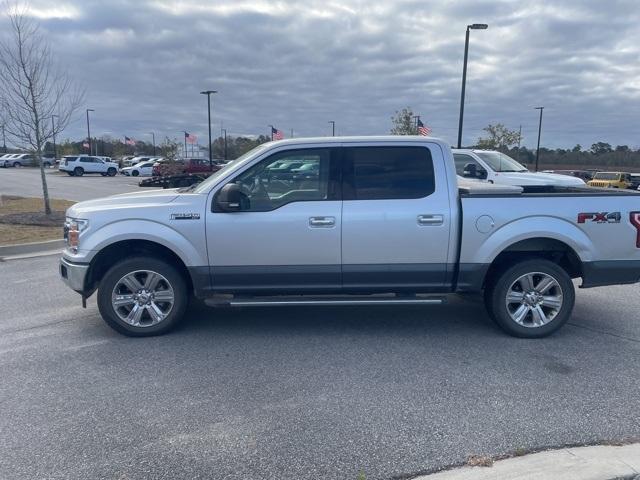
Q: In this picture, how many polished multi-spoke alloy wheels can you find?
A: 2